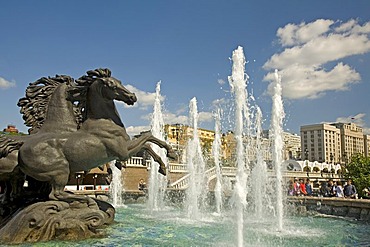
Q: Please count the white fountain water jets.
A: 7